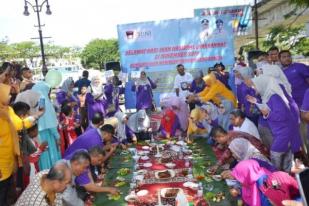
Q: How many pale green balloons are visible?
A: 1